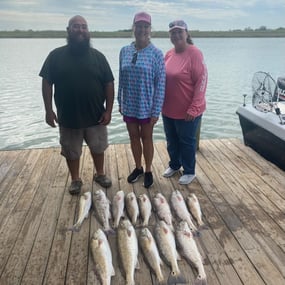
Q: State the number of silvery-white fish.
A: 13